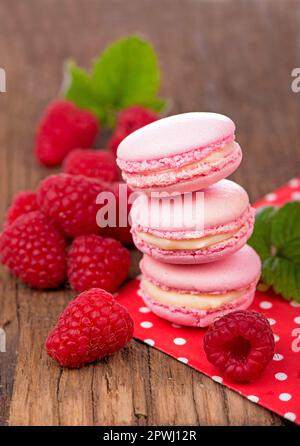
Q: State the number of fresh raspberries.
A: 10